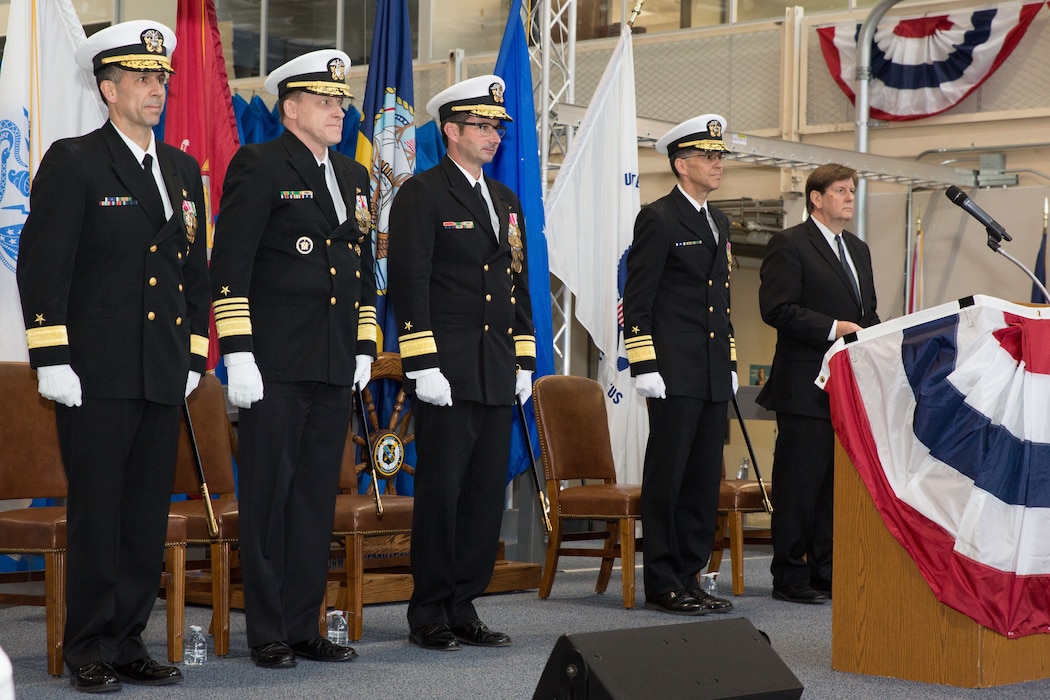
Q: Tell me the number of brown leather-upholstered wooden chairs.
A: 5